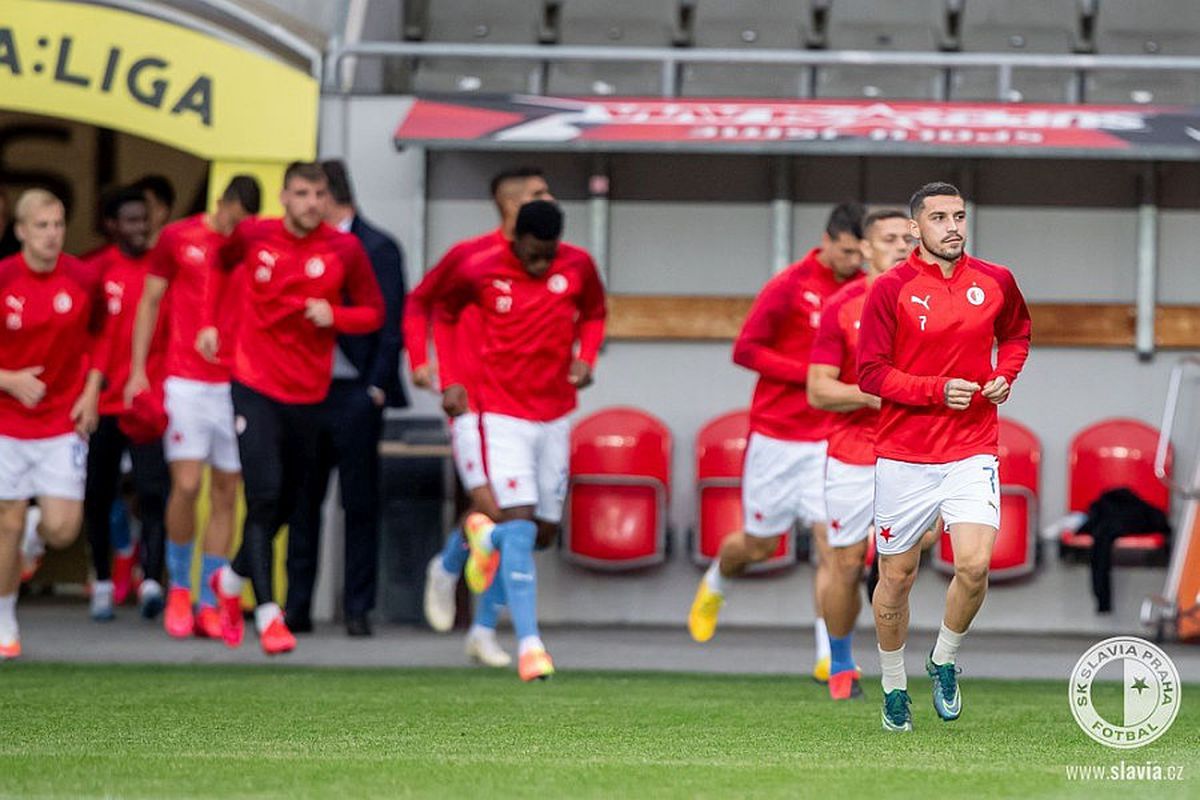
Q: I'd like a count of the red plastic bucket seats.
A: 4